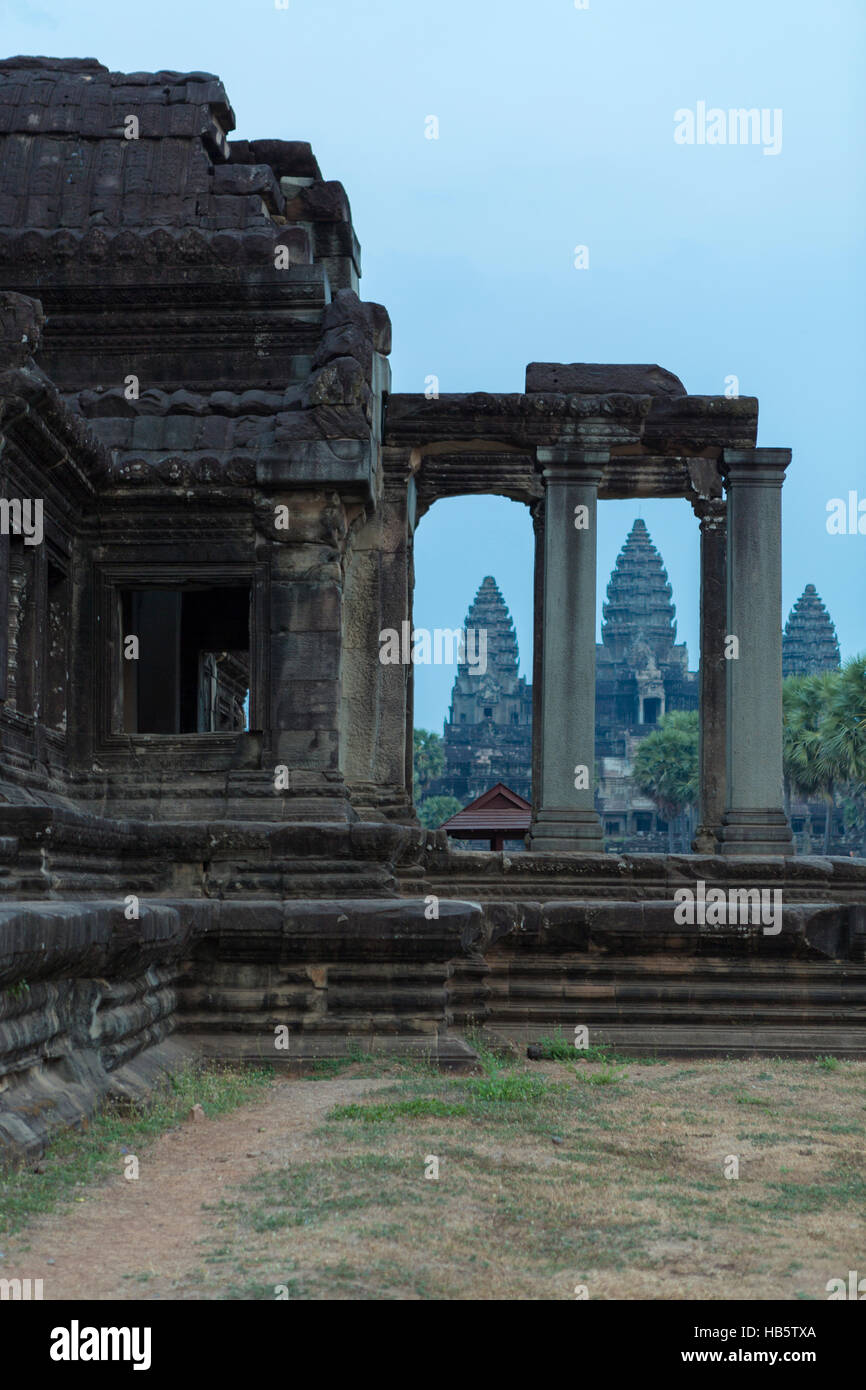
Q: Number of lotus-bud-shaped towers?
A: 3